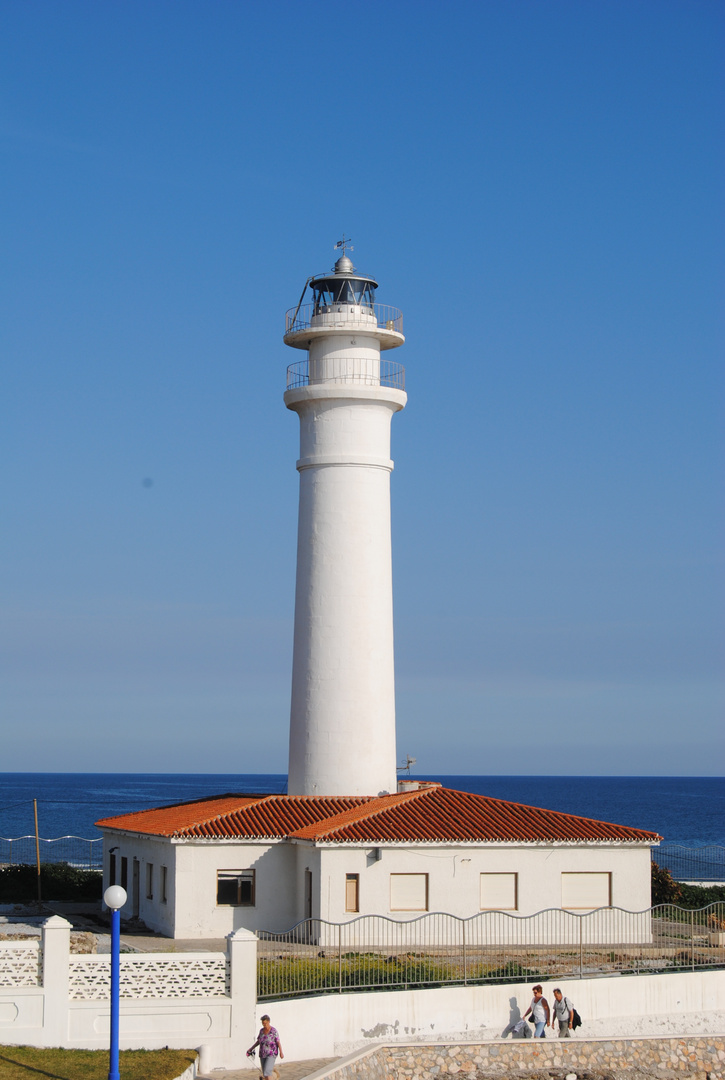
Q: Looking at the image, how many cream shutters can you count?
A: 3